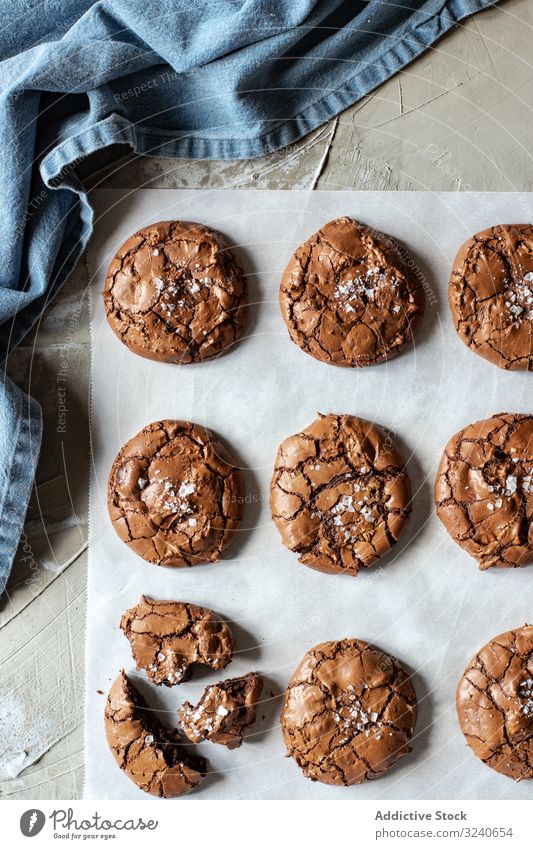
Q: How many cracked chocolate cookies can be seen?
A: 9